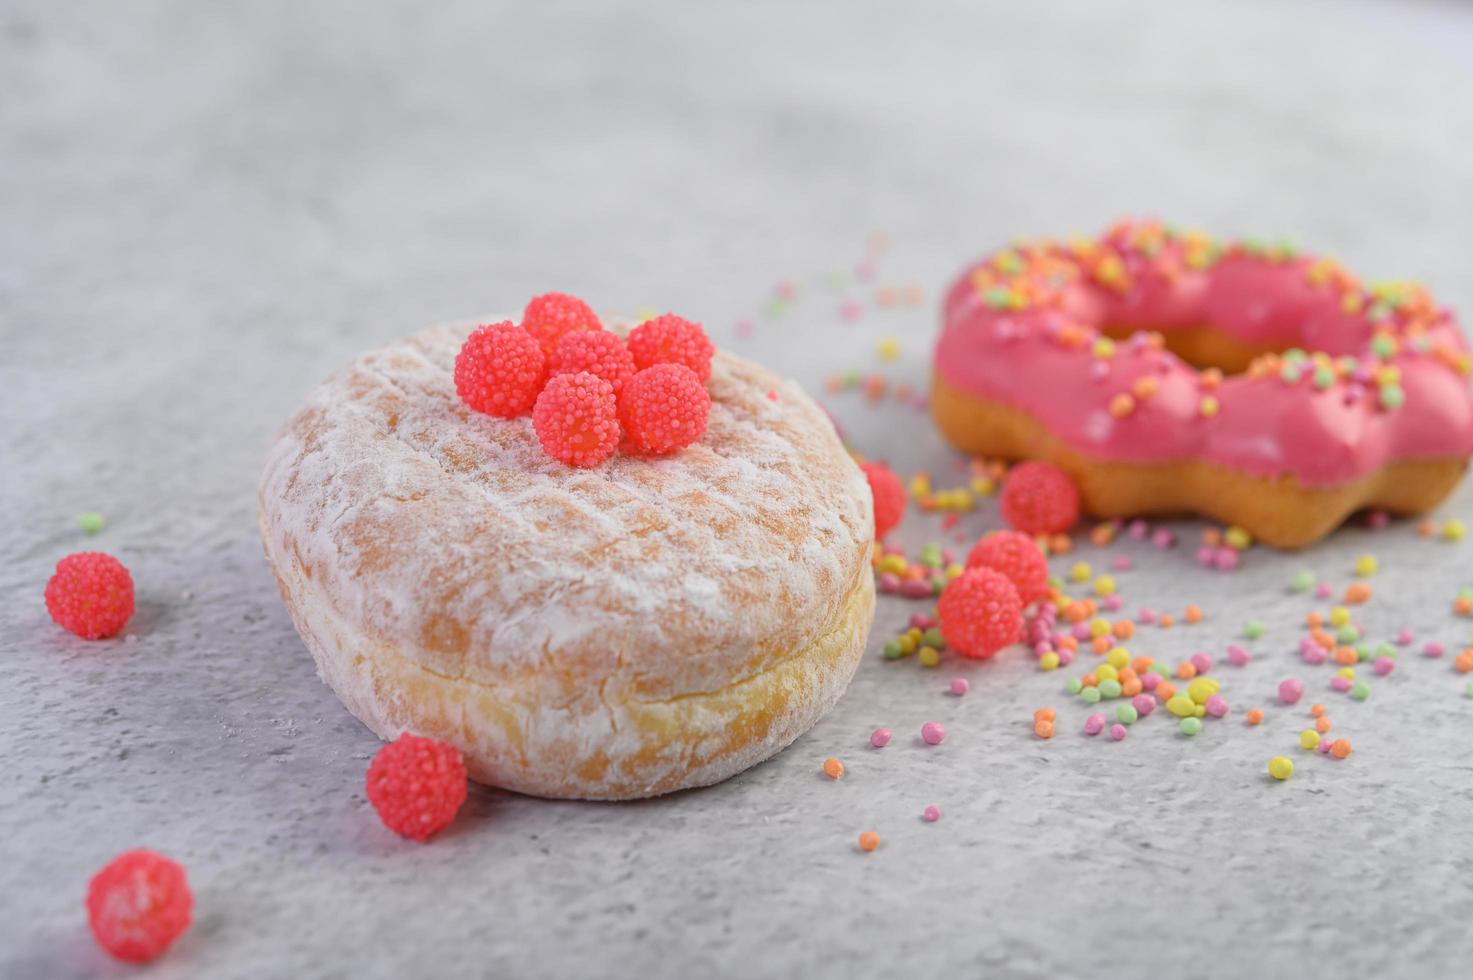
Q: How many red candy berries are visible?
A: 13